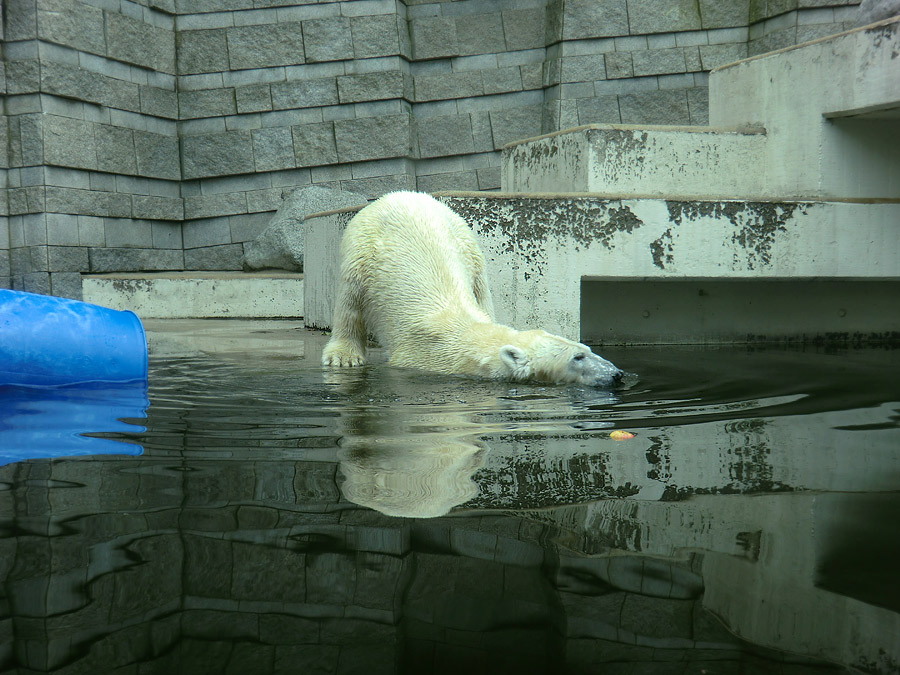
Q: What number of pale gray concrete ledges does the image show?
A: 4